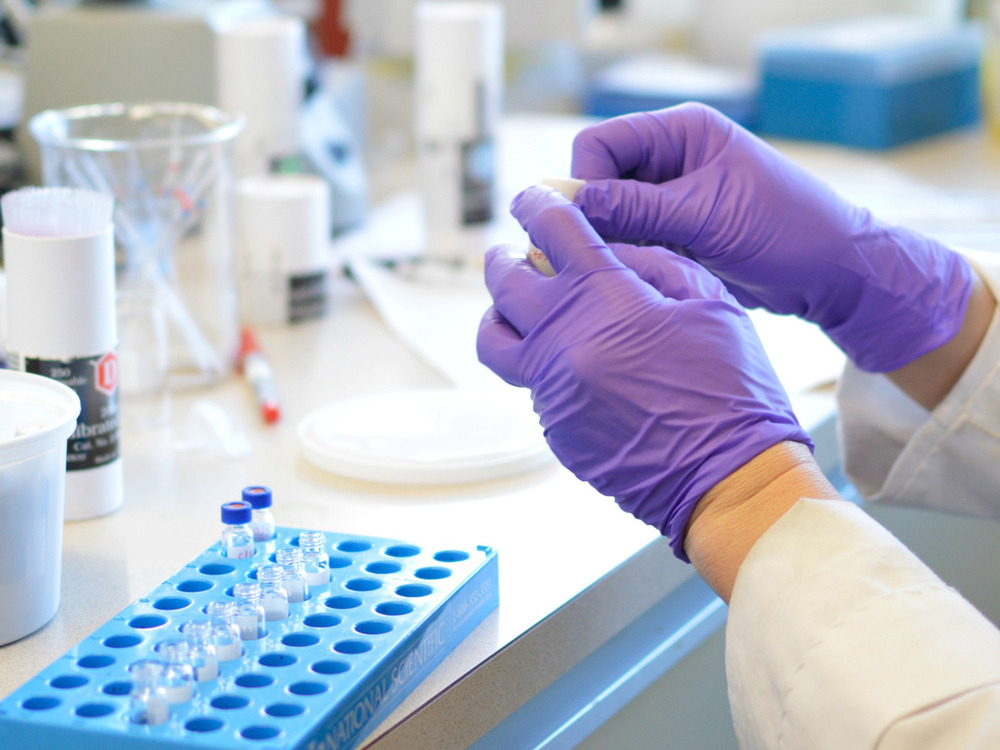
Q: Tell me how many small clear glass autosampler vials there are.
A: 10